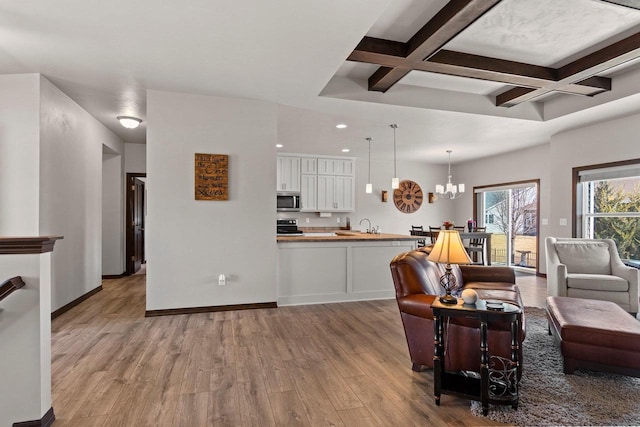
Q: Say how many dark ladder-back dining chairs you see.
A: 4